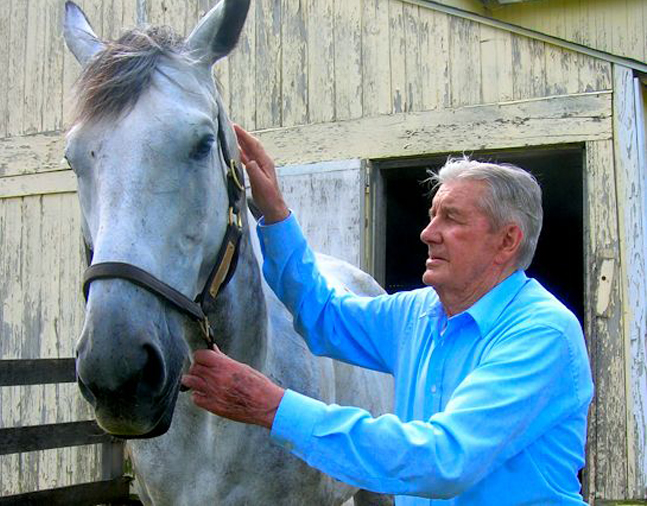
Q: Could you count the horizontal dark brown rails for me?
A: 3